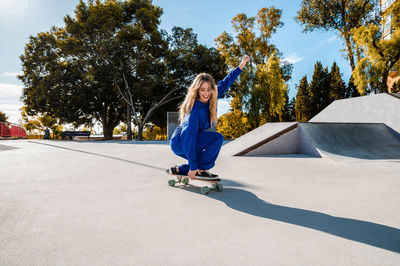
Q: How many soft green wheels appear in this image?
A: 4